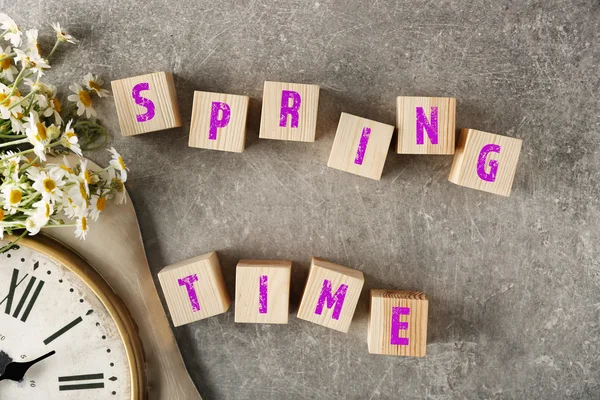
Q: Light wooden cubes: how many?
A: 10